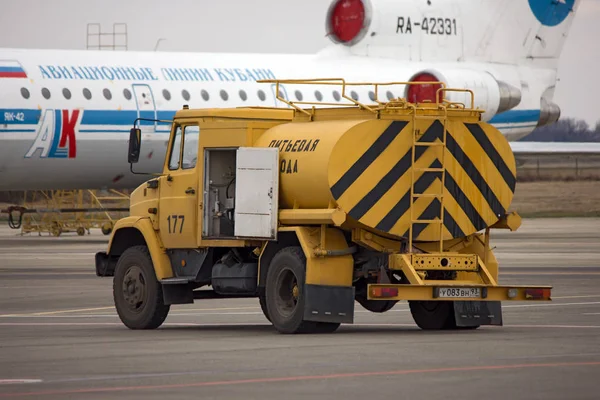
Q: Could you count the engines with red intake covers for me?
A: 2